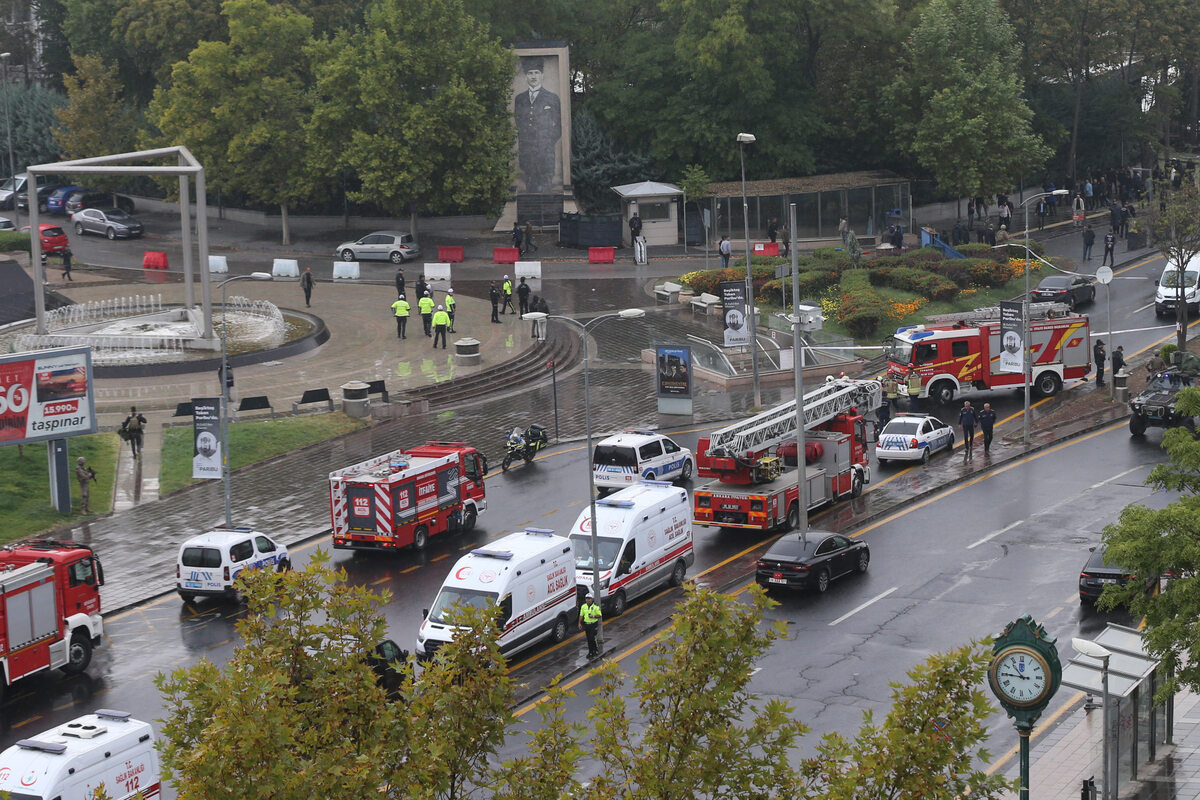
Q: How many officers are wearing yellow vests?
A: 6